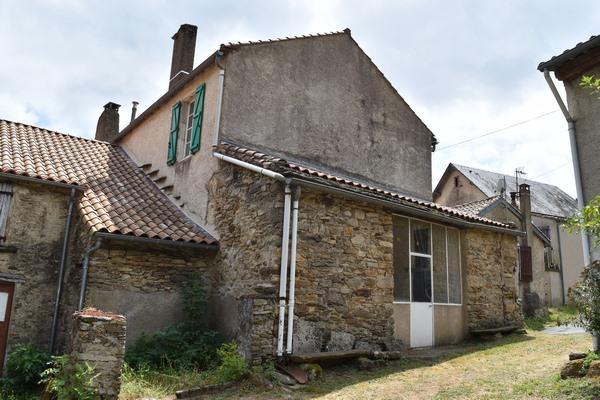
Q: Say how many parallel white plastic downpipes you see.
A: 2